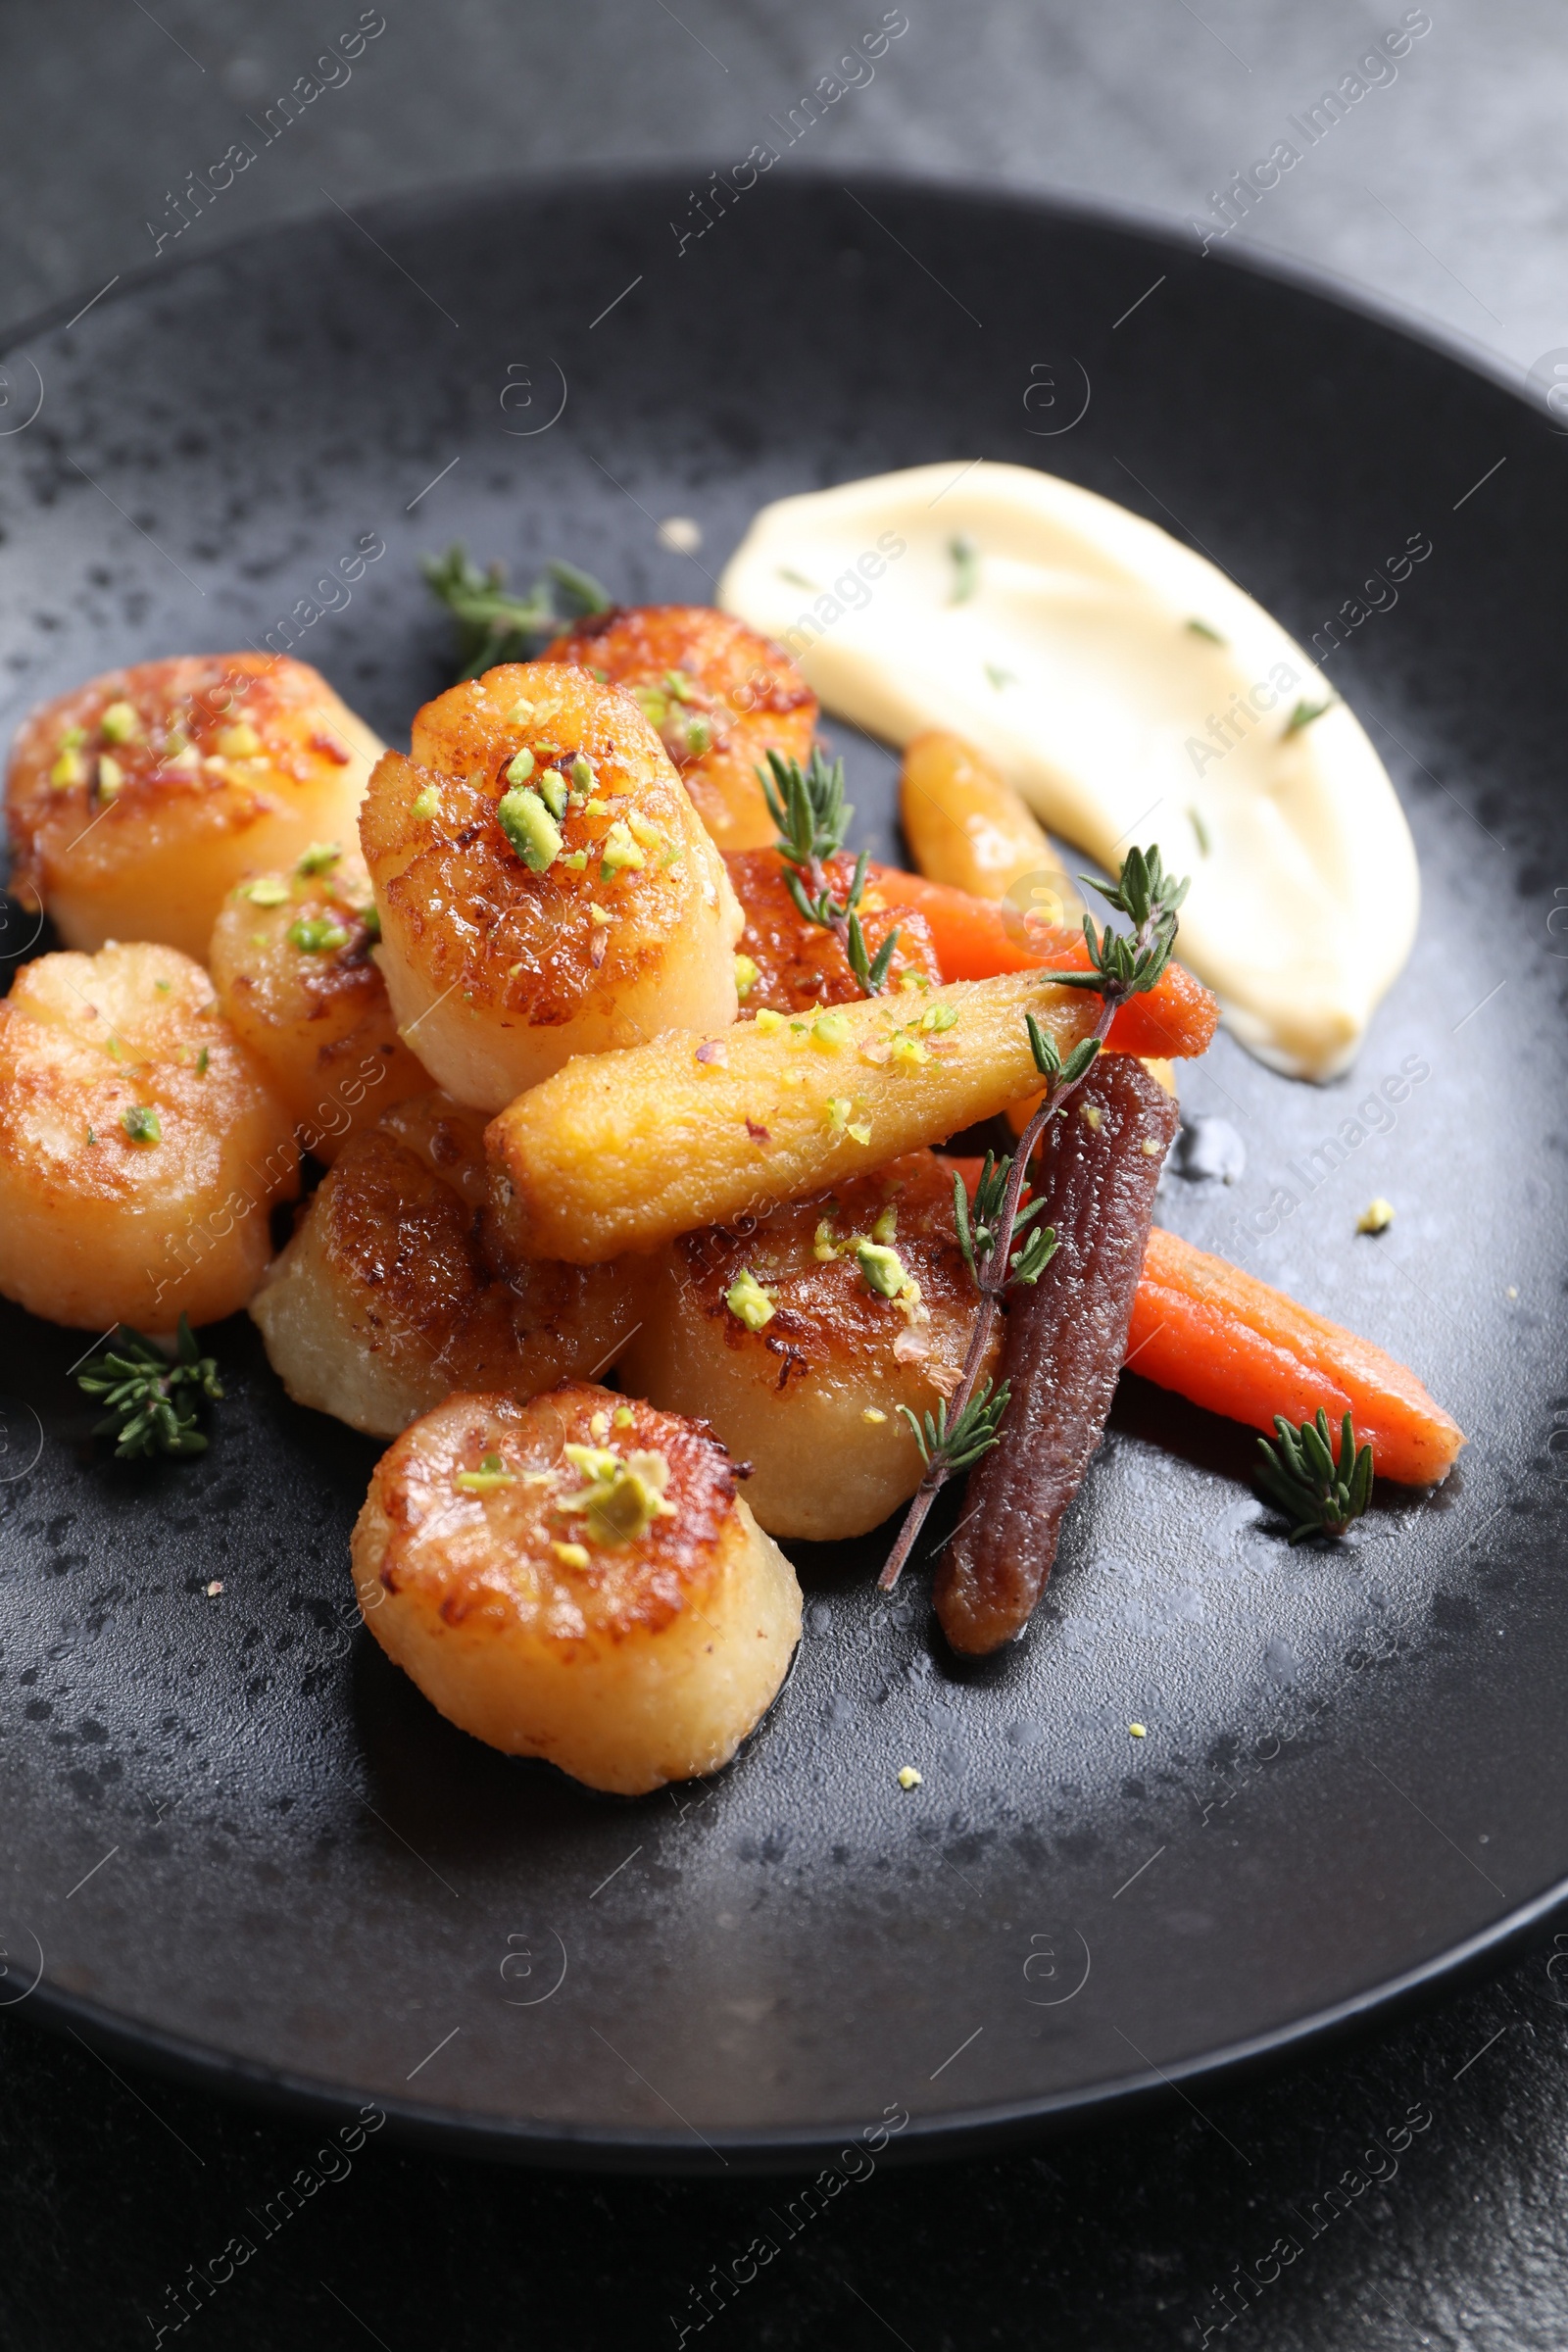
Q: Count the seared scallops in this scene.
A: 9